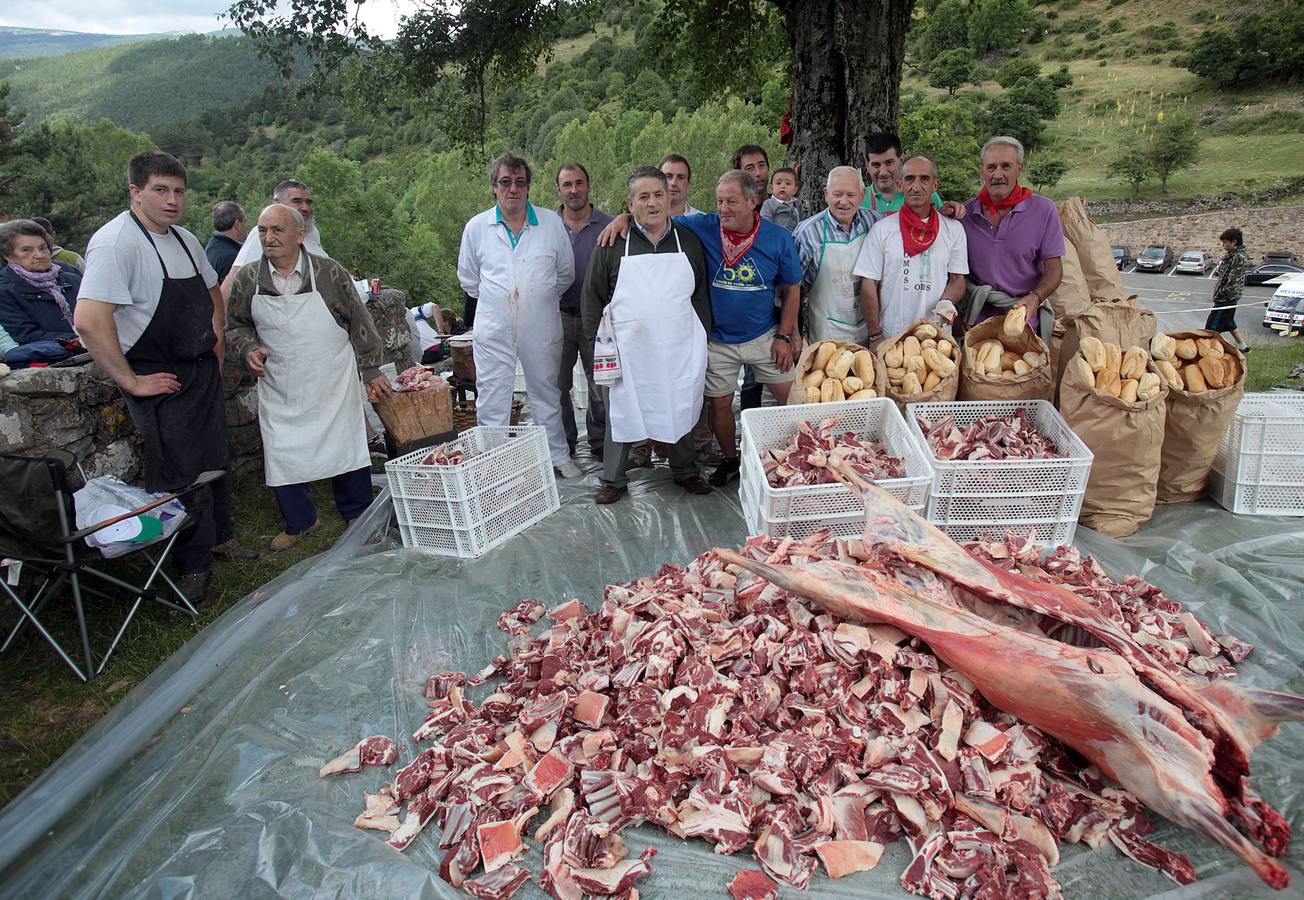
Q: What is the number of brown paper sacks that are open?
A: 5